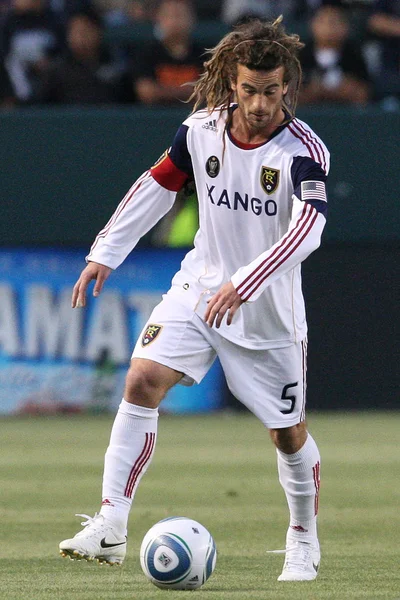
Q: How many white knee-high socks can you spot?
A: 2